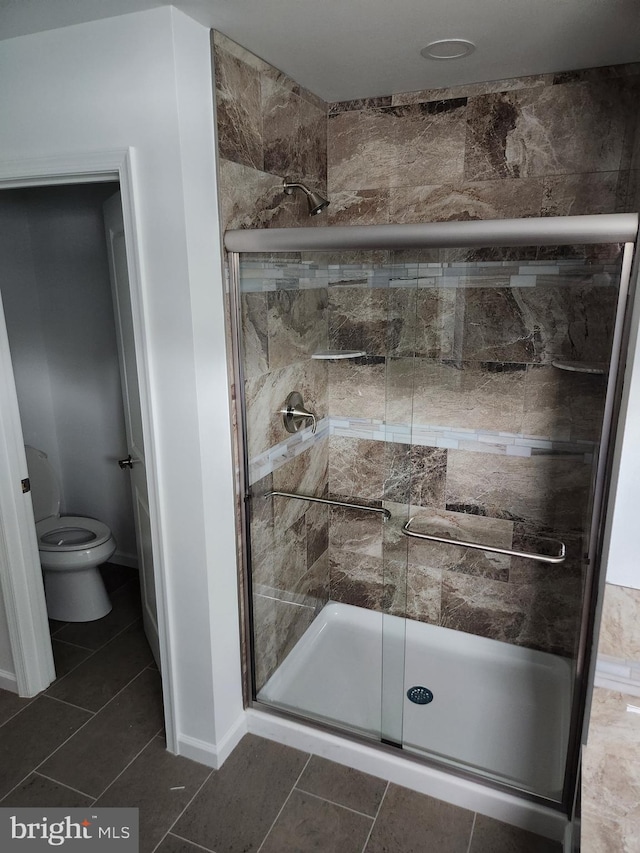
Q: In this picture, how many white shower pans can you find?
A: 1